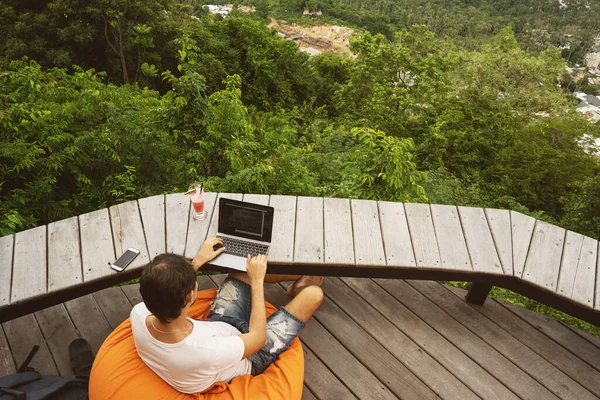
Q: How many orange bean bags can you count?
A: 1